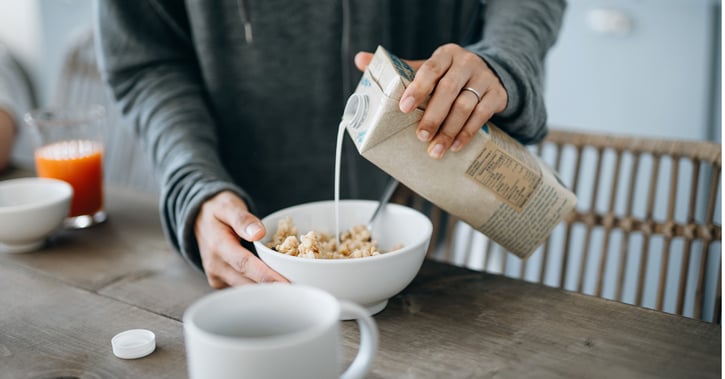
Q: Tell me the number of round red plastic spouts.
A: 0